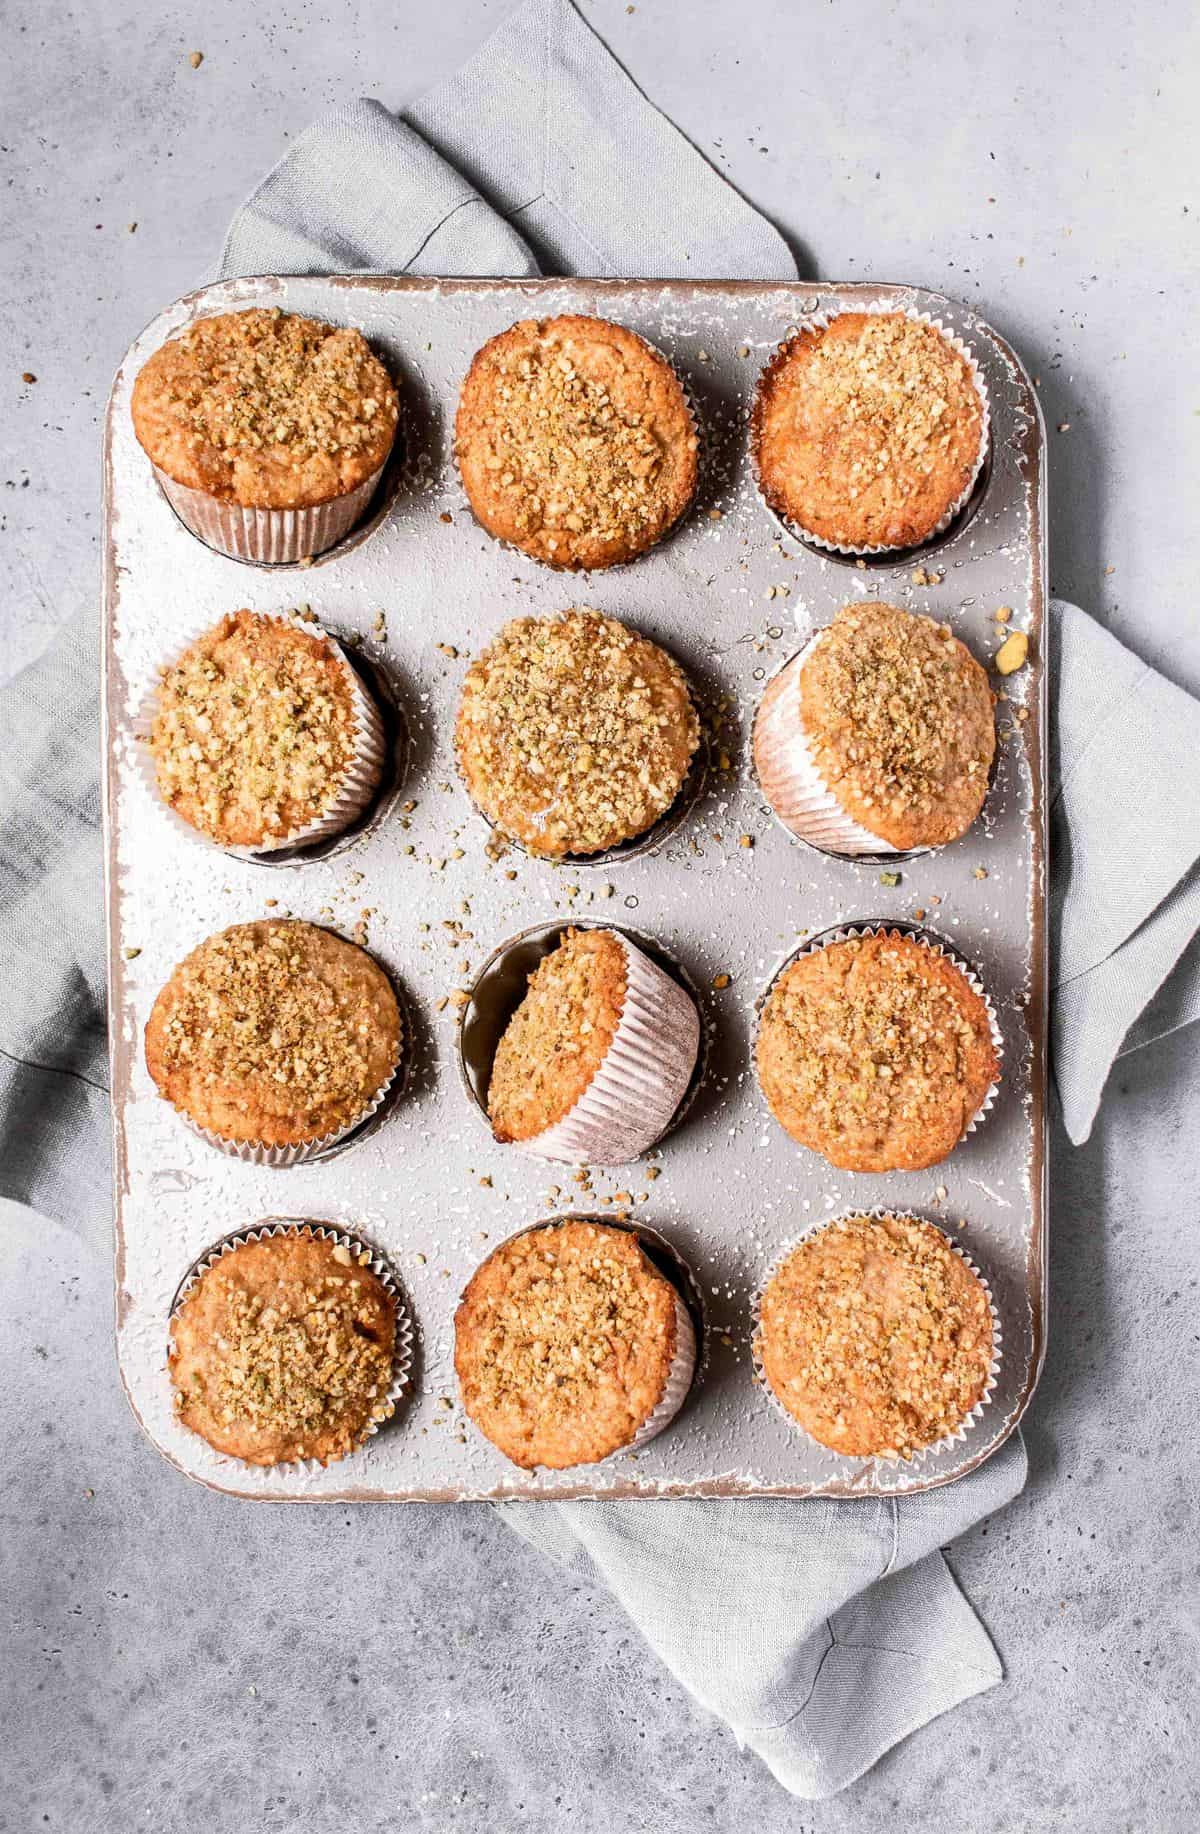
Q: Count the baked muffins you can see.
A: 12